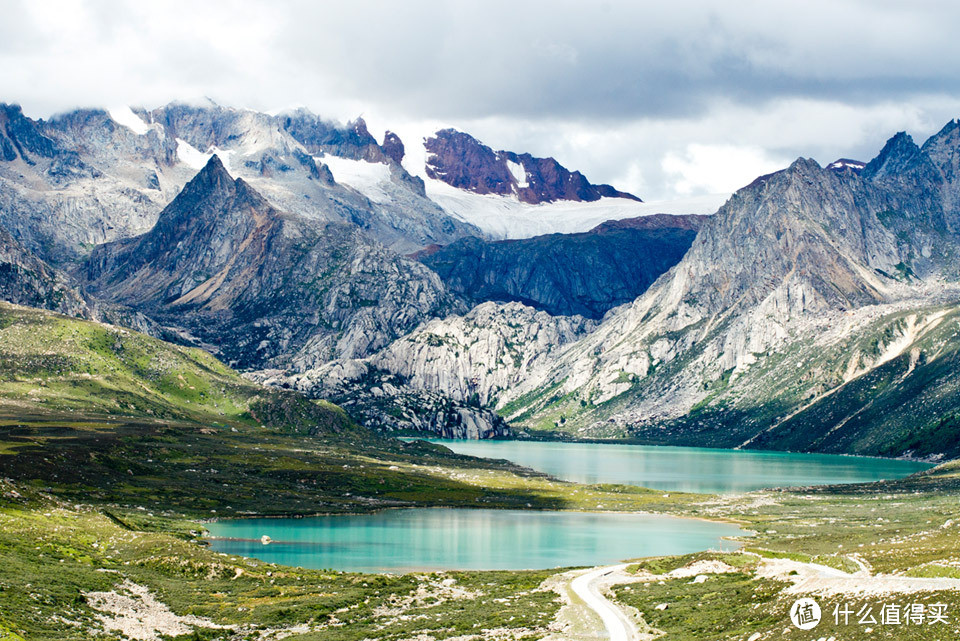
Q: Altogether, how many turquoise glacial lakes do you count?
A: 2